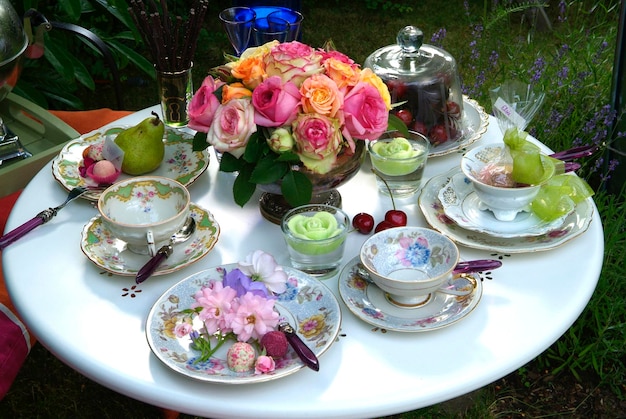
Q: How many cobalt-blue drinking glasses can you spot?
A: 3